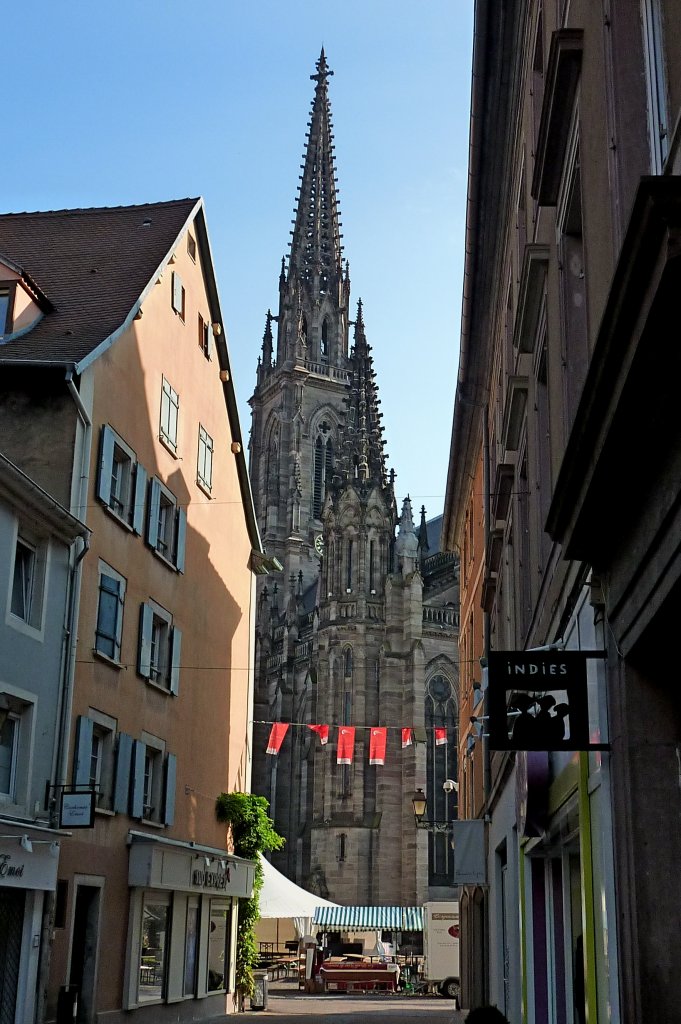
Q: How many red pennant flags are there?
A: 6